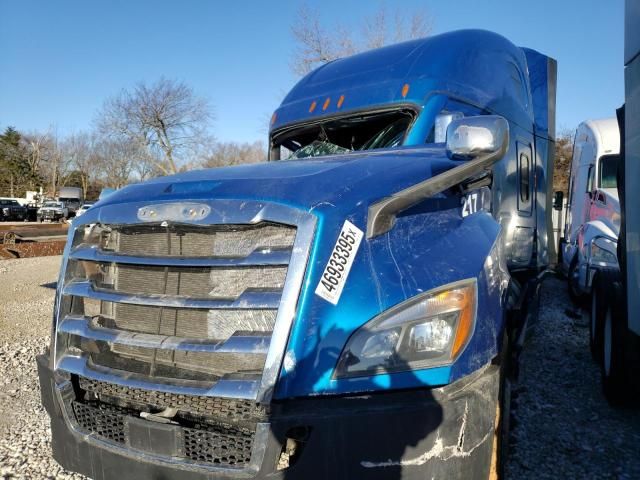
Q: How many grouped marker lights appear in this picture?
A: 3